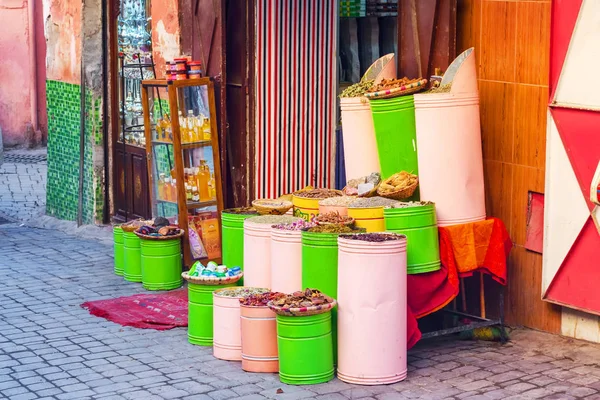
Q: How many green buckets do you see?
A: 9